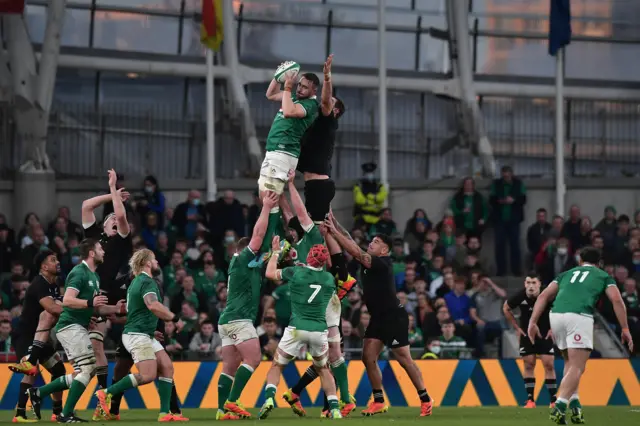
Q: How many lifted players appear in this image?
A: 2